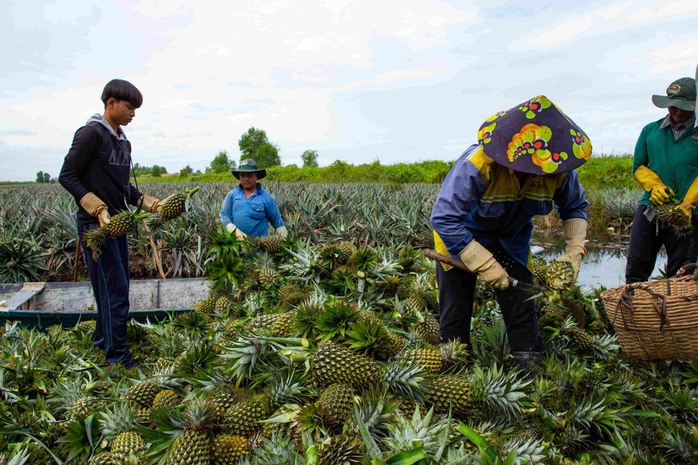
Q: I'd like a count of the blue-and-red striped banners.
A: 0